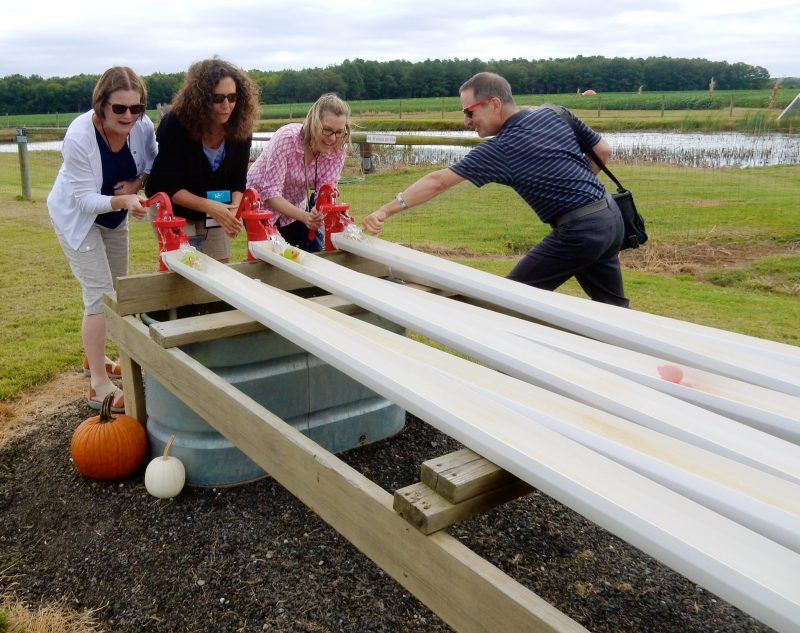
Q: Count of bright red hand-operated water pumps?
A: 3